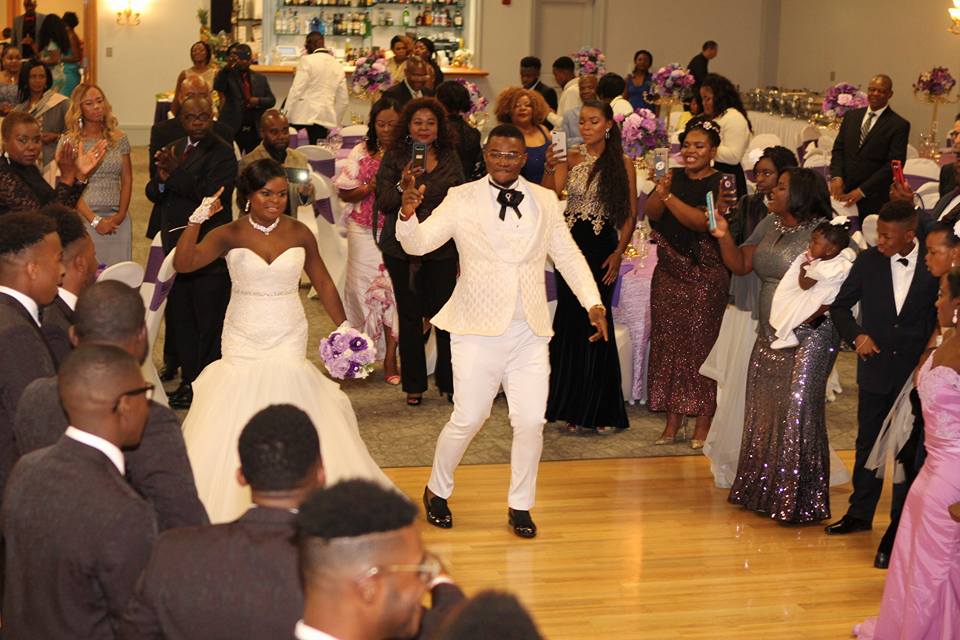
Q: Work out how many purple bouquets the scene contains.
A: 8